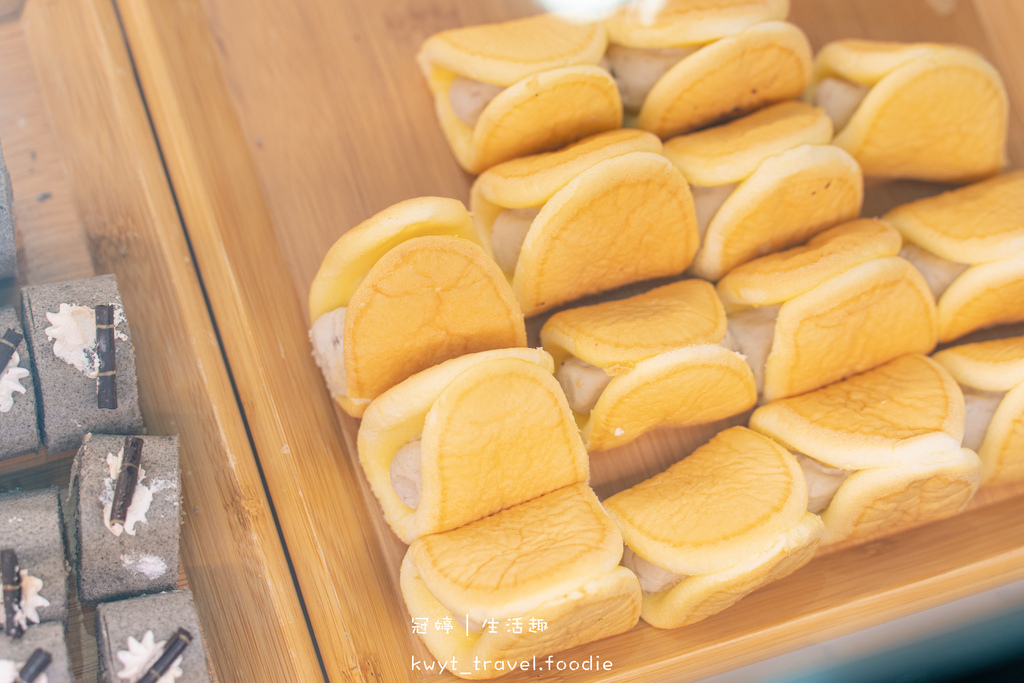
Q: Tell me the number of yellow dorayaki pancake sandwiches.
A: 14